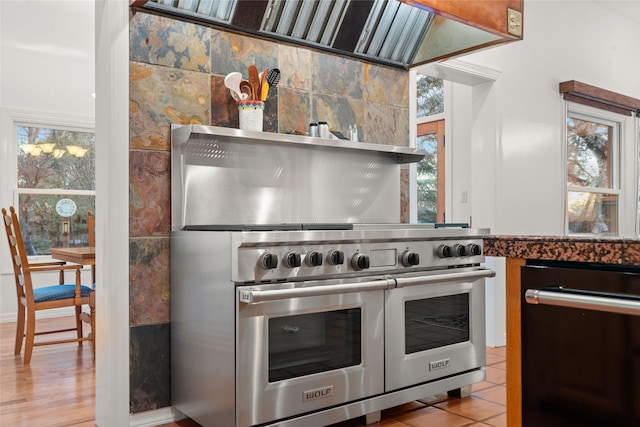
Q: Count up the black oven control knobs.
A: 9